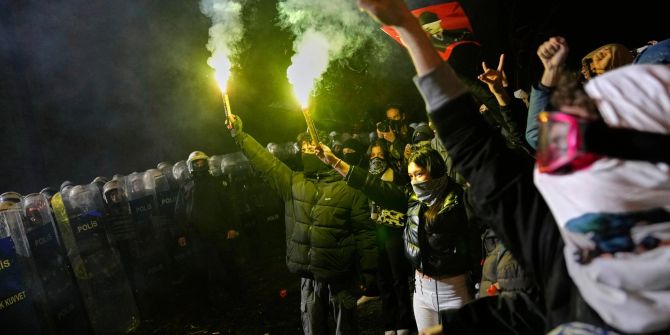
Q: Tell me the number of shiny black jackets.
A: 1